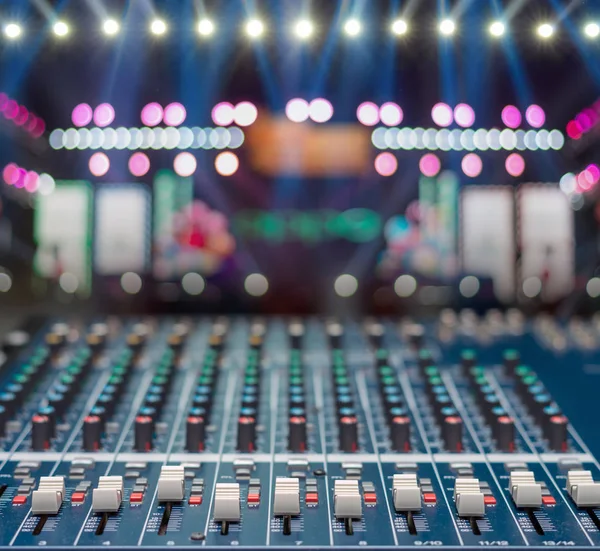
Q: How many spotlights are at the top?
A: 13